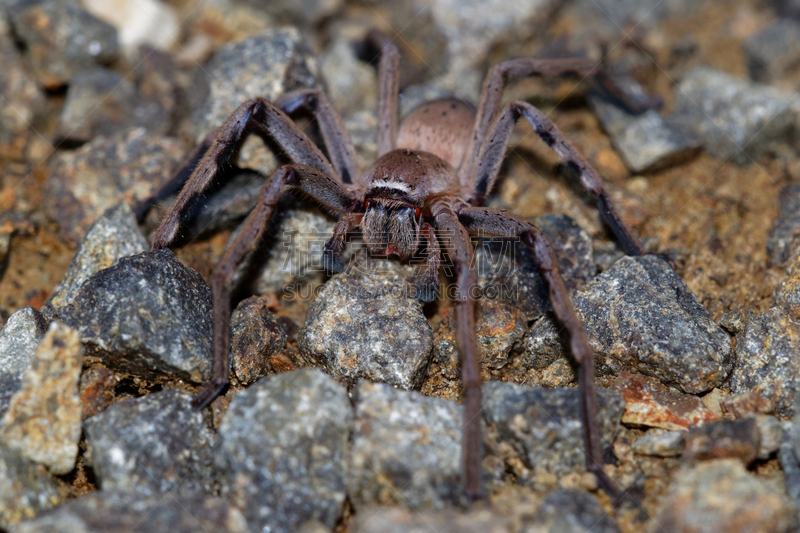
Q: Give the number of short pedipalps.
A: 2